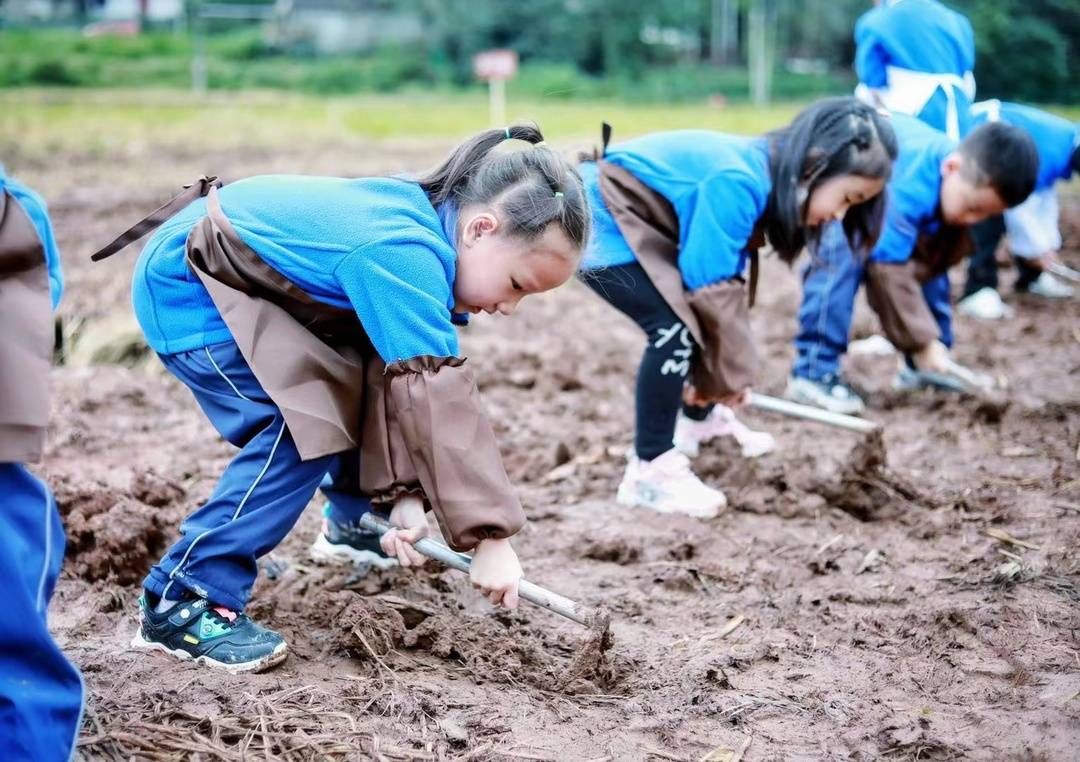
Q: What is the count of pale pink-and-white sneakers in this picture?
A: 2